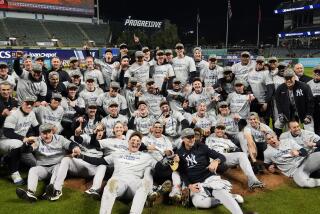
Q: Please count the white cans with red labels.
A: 0